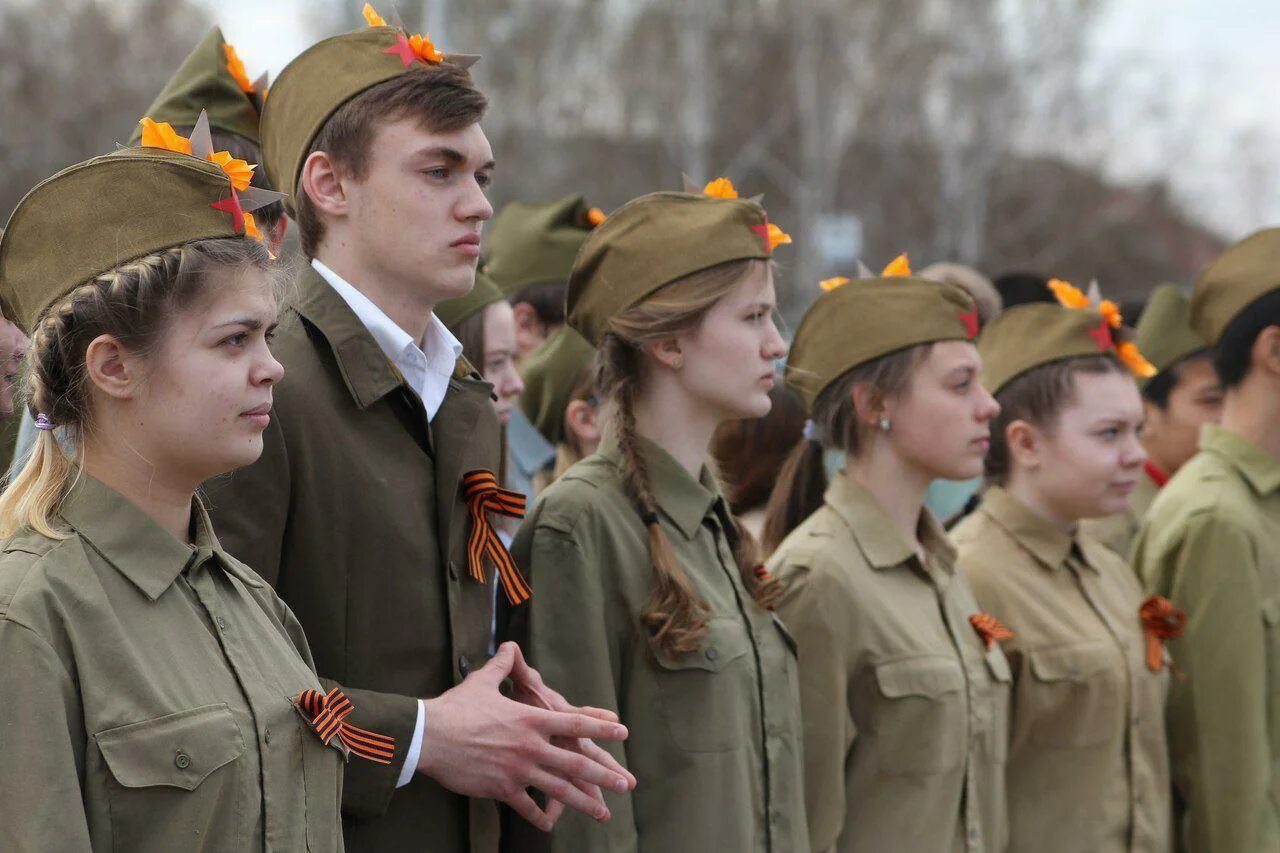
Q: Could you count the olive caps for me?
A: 11